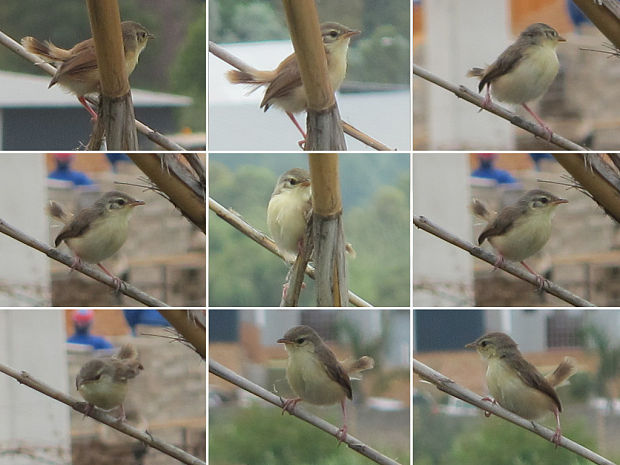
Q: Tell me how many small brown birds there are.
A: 9